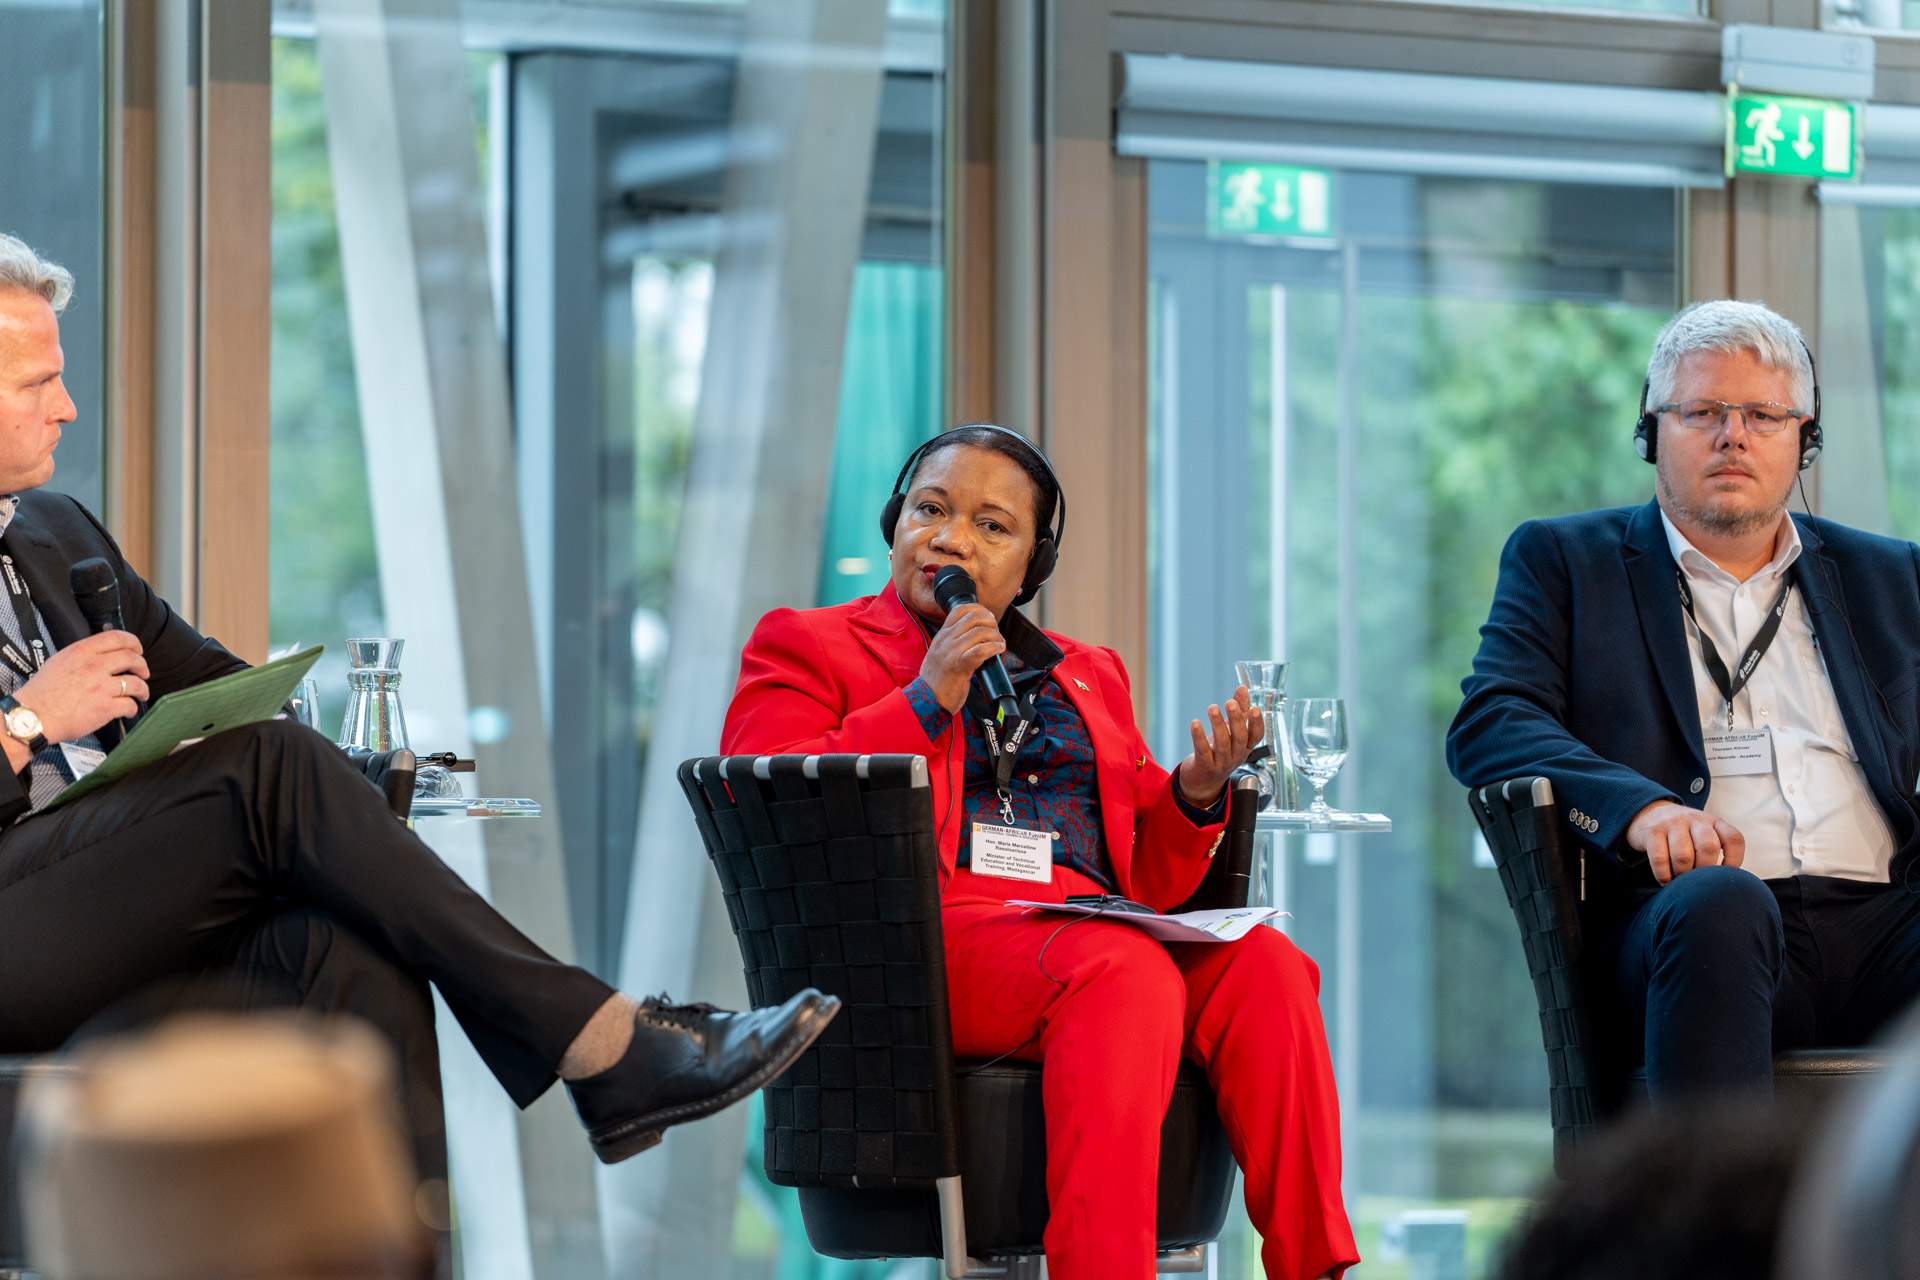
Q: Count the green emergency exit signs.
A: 2